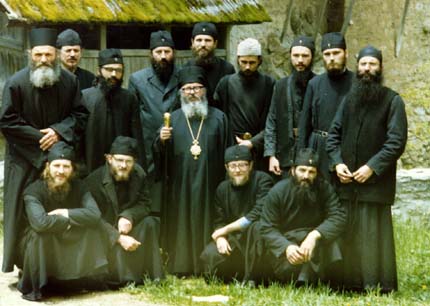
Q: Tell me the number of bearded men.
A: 13